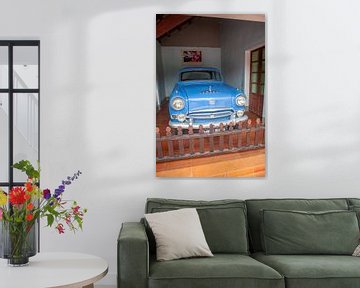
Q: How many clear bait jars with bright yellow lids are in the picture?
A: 0